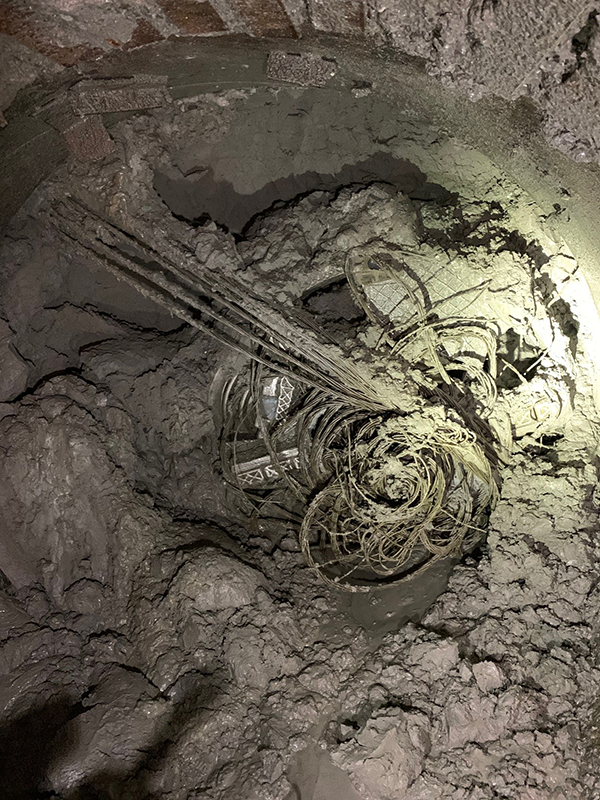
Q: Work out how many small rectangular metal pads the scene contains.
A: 3